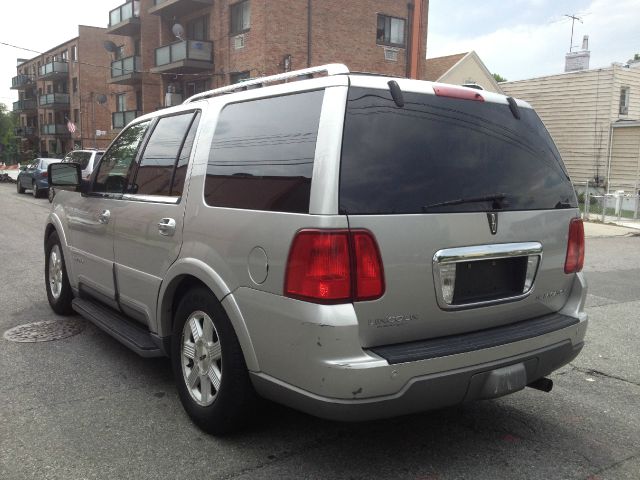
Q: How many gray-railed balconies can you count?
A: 11